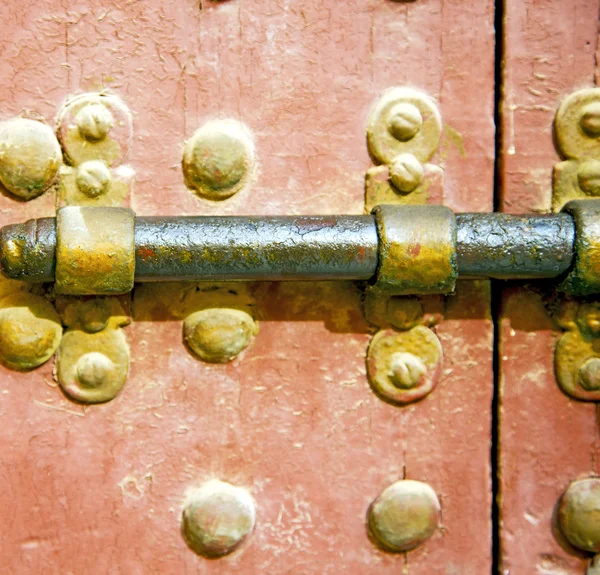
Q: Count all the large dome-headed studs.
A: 7